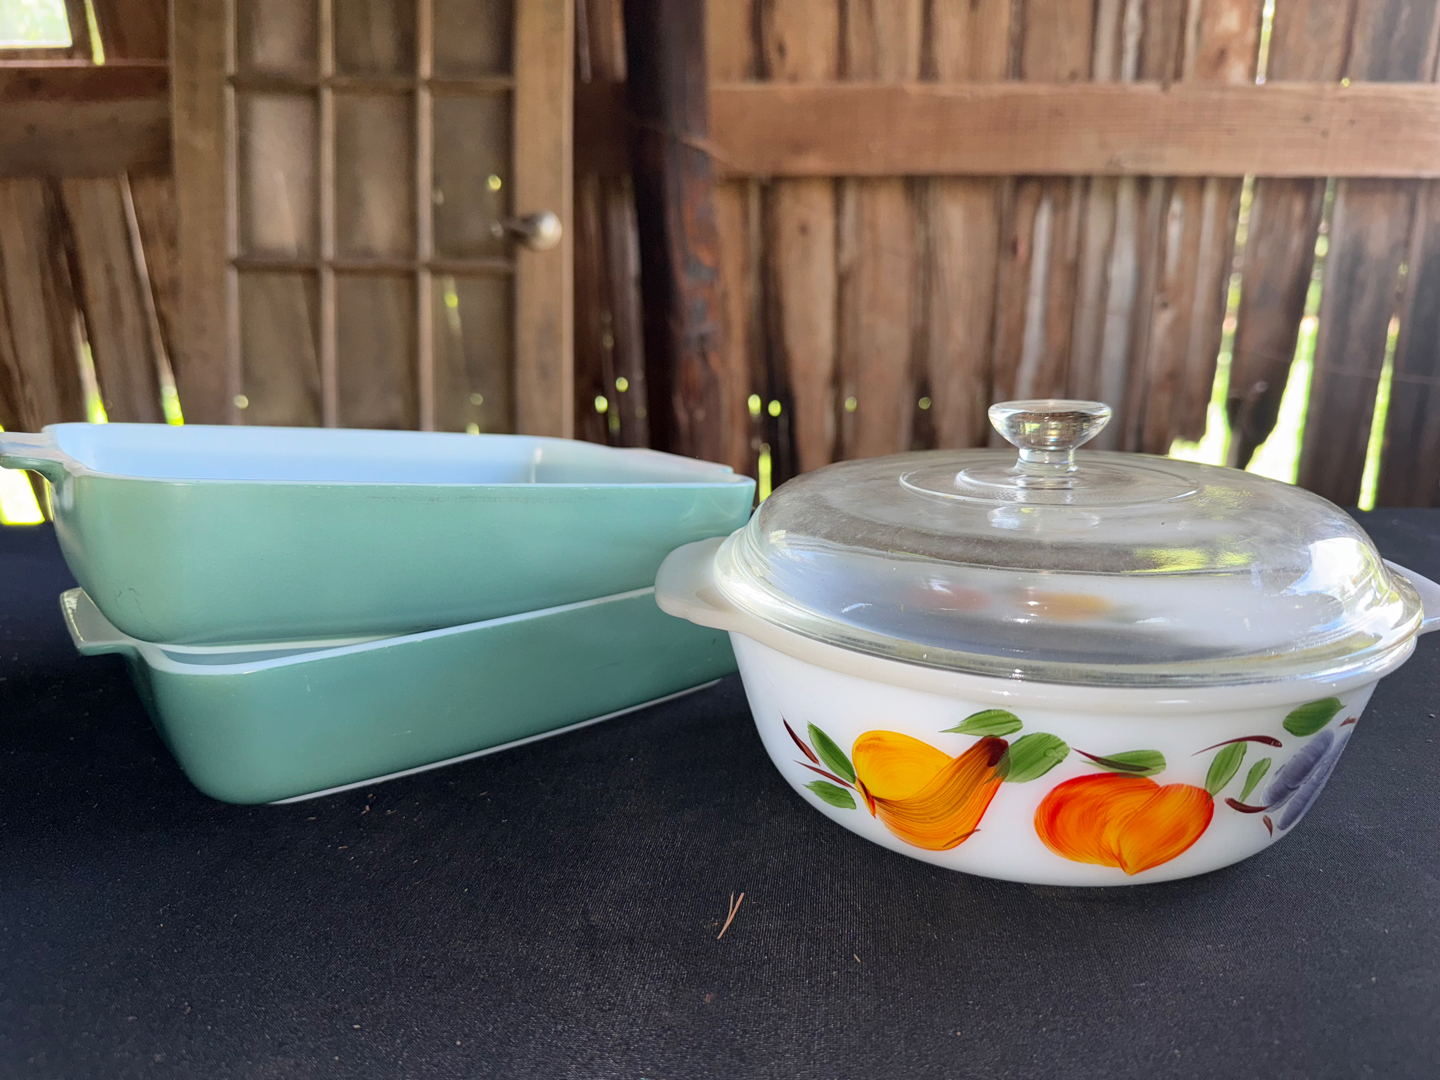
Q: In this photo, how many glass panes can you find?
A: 9